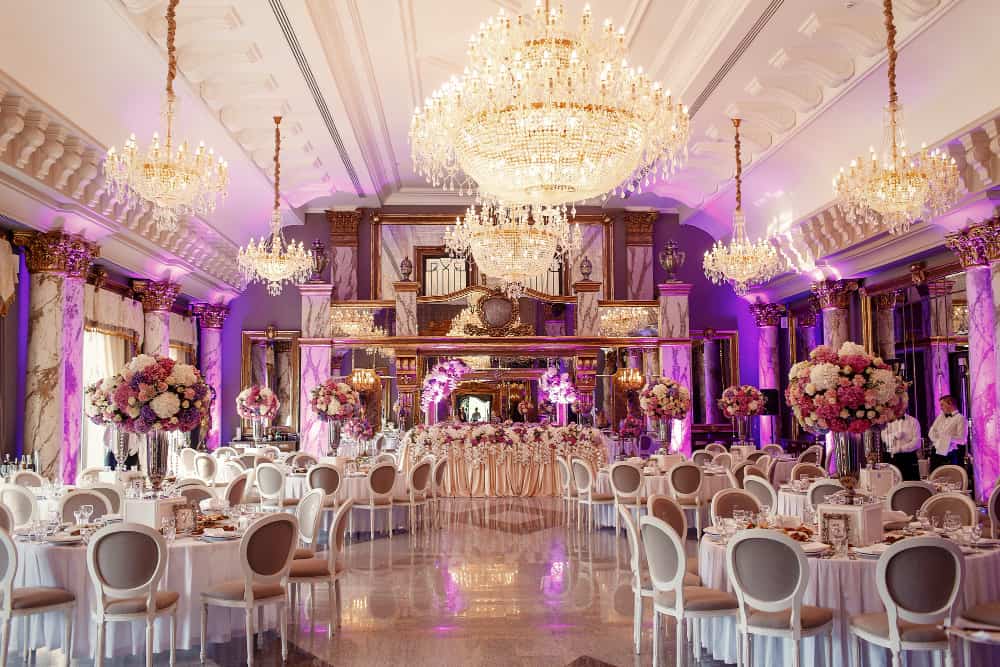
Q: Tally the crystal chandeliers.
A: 6